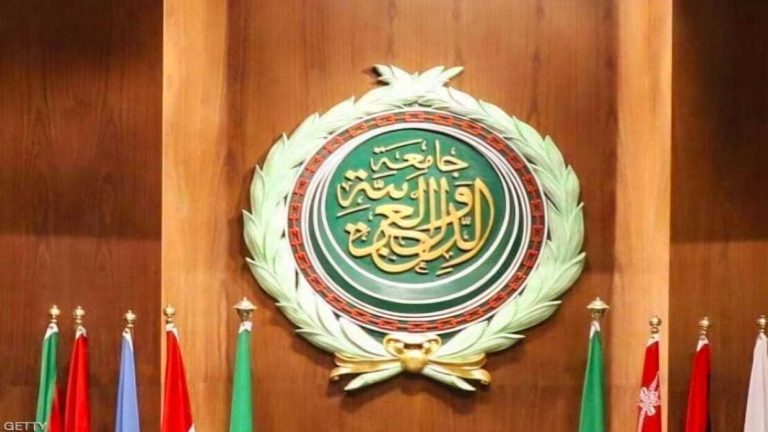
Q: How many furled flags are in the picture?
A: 9